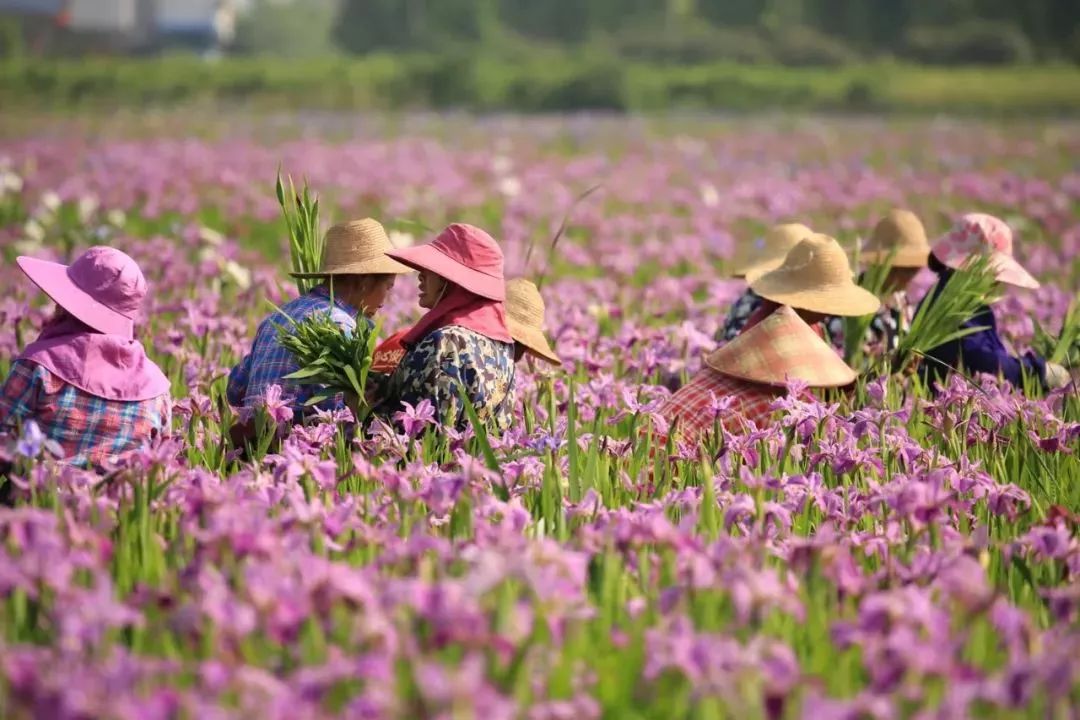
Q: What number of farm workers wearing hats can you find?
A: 9